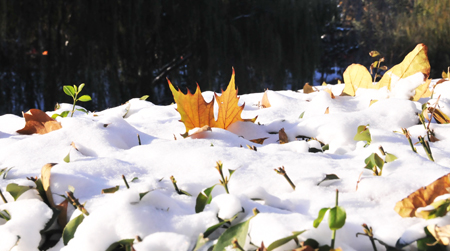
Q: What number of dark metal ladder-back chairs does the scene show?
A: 0